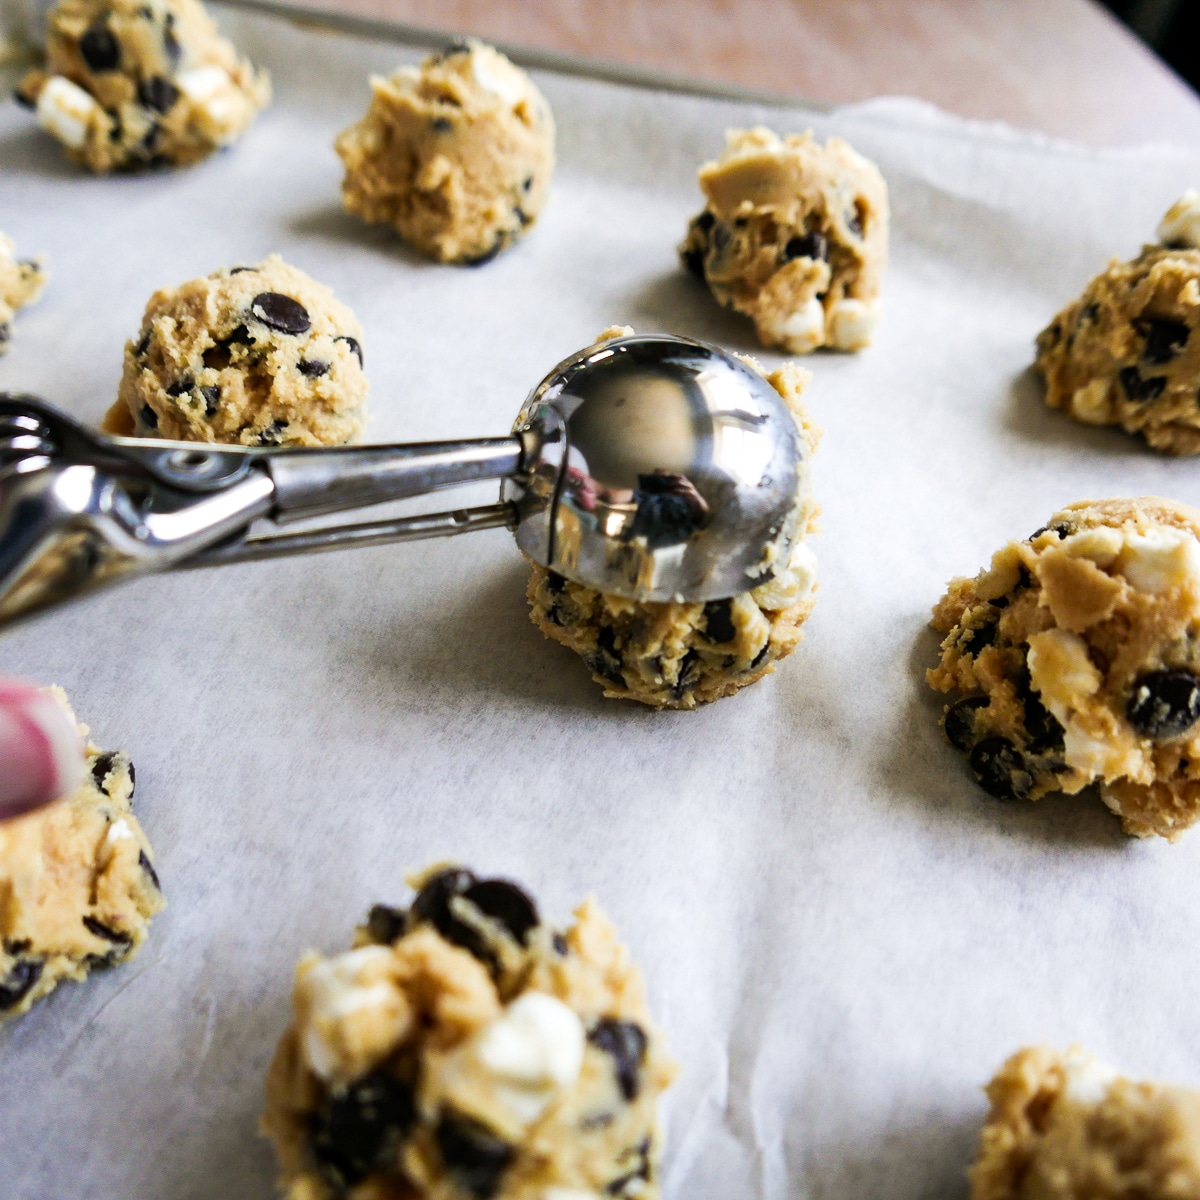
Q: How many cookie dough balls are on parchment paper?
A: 11